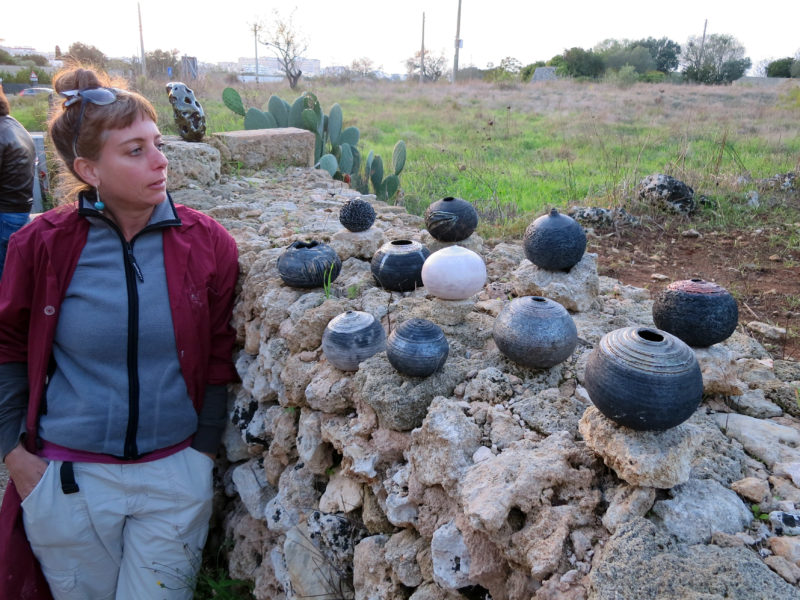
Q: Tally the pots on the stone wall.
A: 11